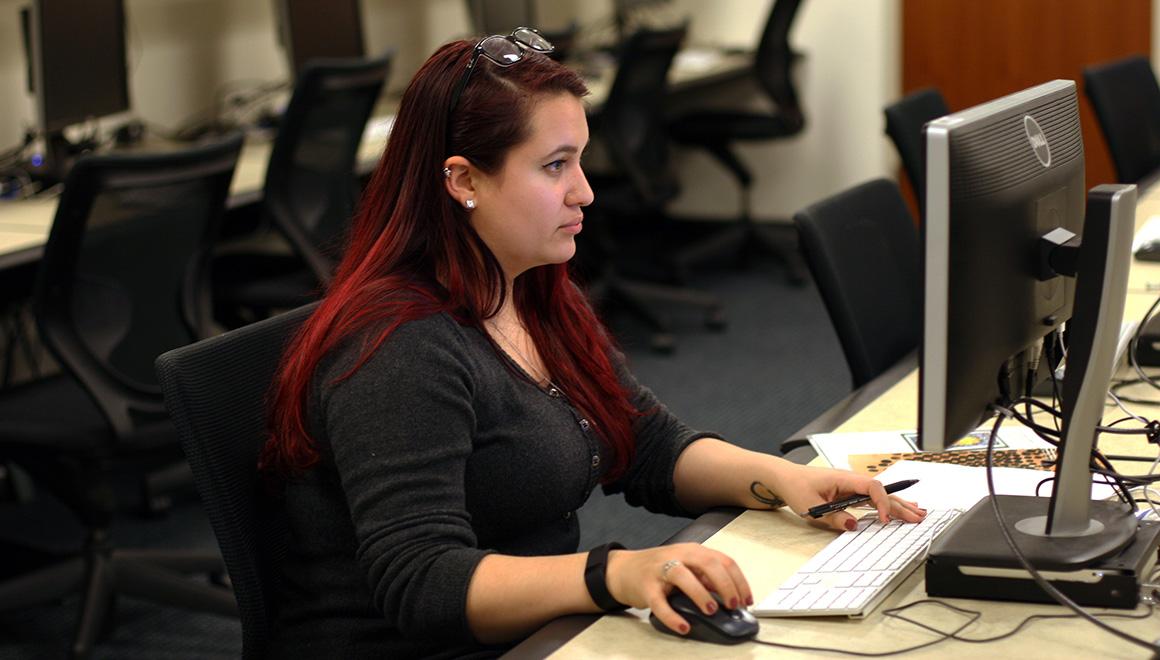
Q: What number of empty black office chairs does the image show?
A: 7